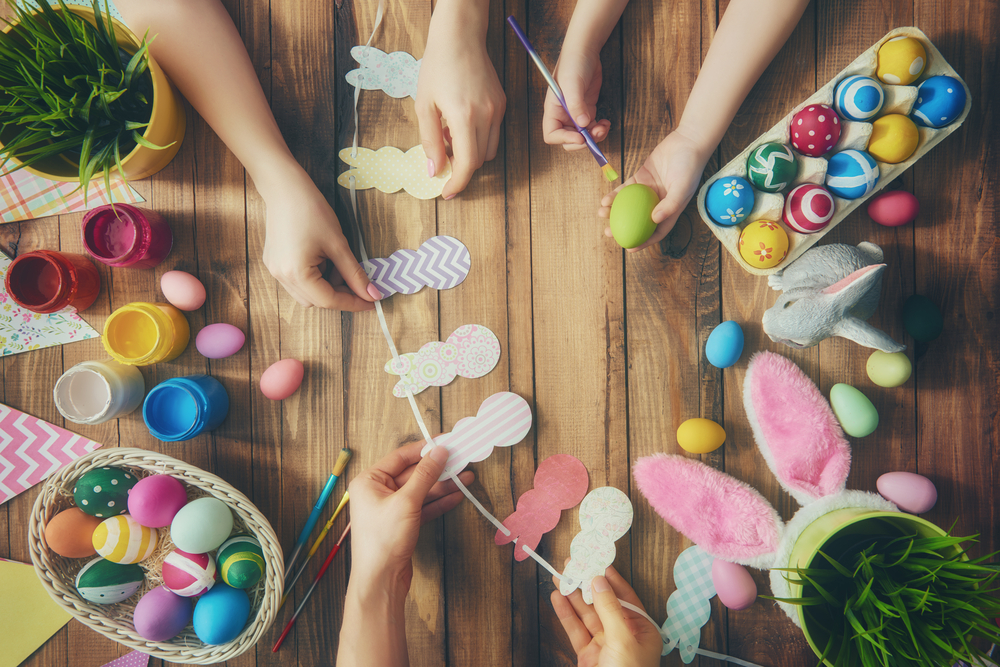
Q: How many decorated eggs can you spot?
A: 14